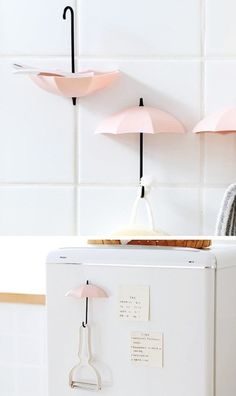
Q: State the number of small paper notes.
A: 2